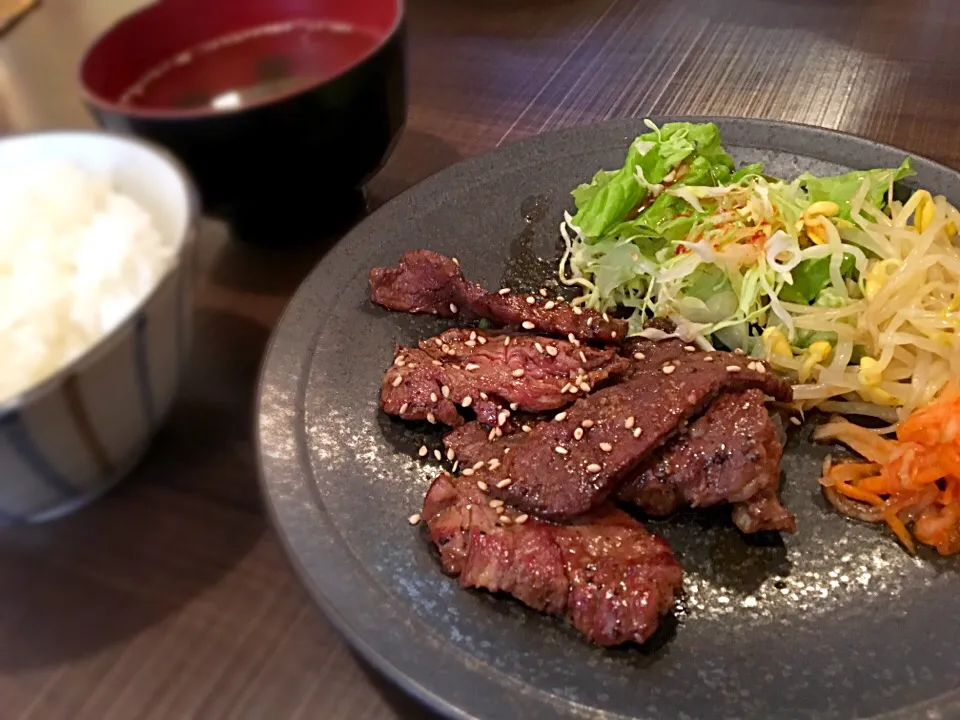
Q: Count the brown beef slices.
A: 5